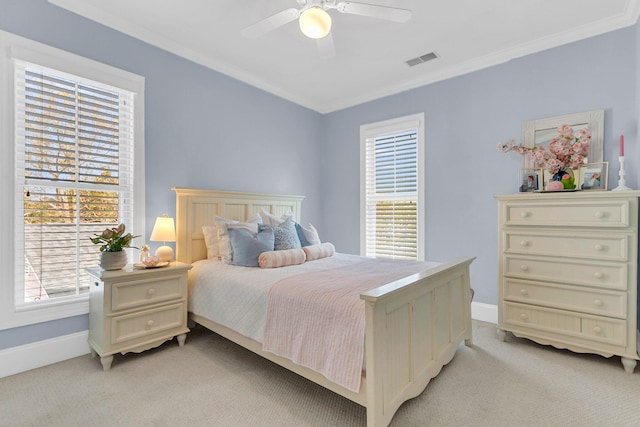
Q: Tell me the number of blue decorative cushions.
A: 3